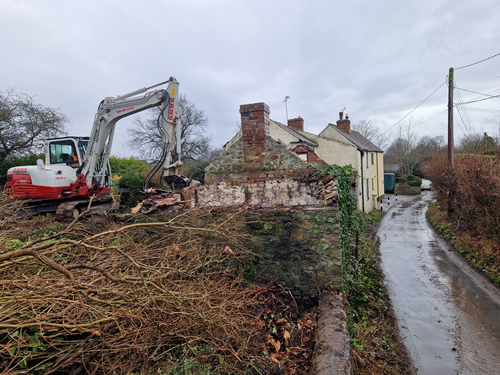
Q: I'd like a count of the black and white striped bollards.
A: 3